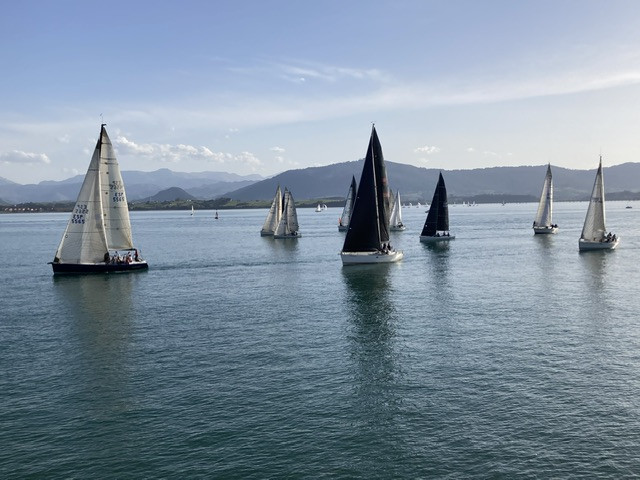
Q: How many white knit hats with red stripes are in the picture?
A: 0